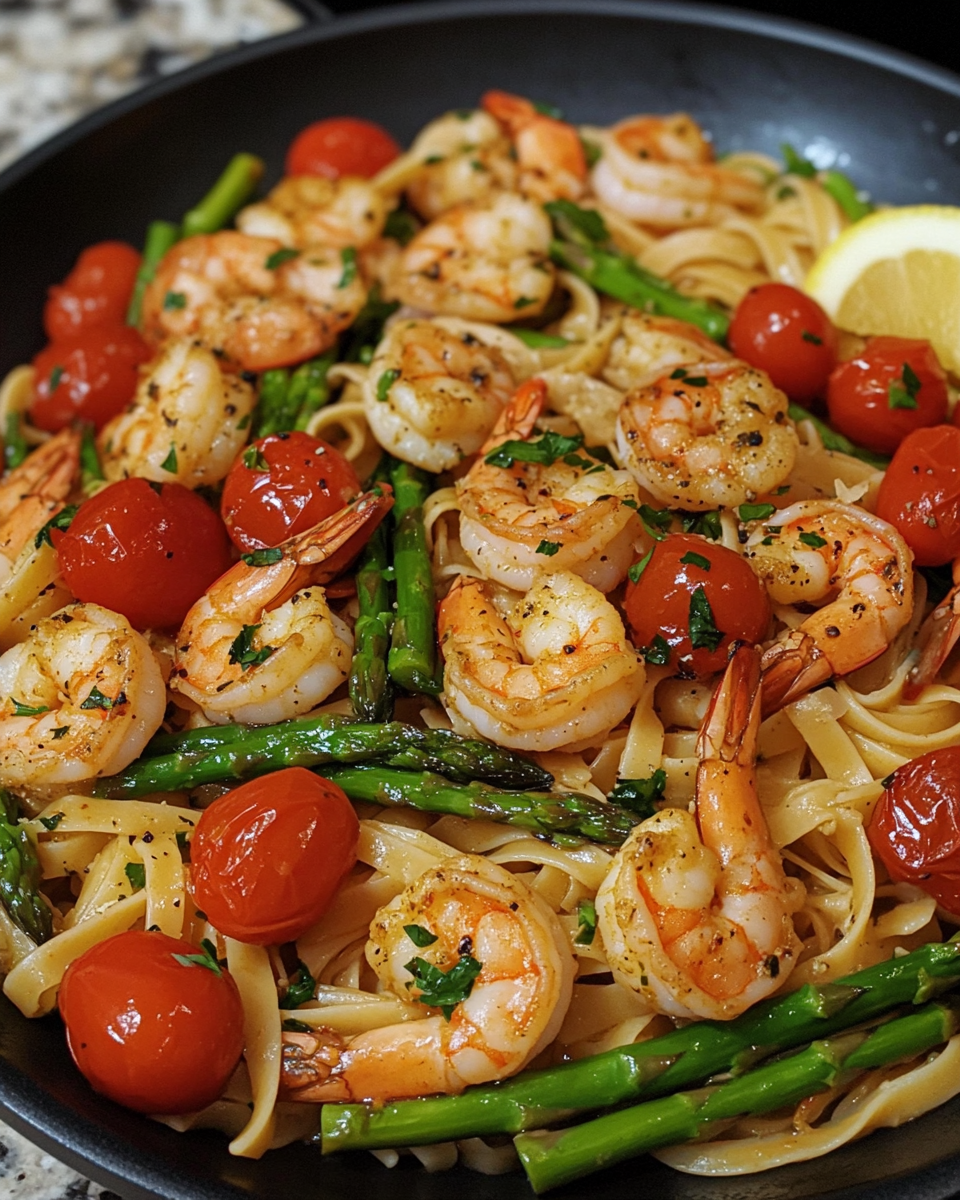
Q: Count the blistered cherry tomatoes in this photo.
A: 12